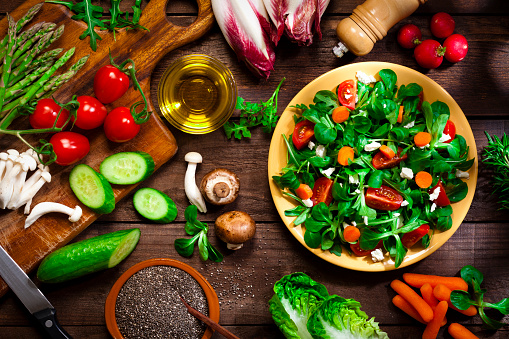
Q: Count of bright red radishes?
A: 4